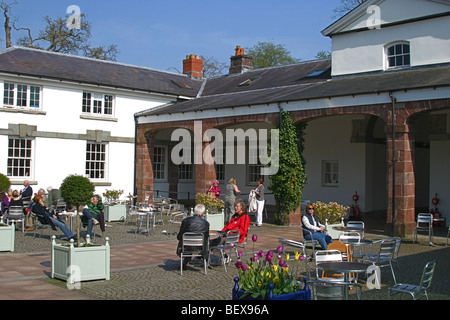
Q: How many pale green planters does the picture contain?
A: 5